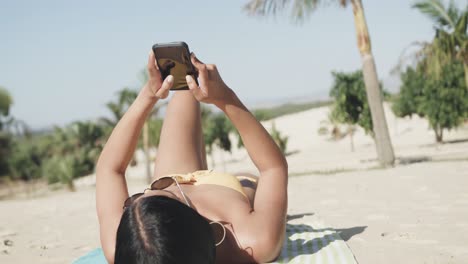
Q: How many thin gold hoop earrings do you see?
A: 1